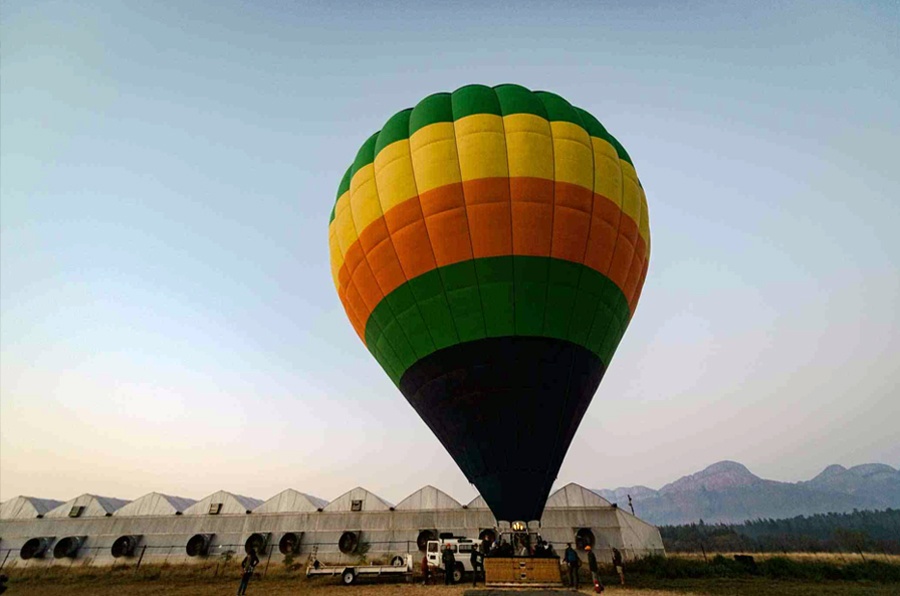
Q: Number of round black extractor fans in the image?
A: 10